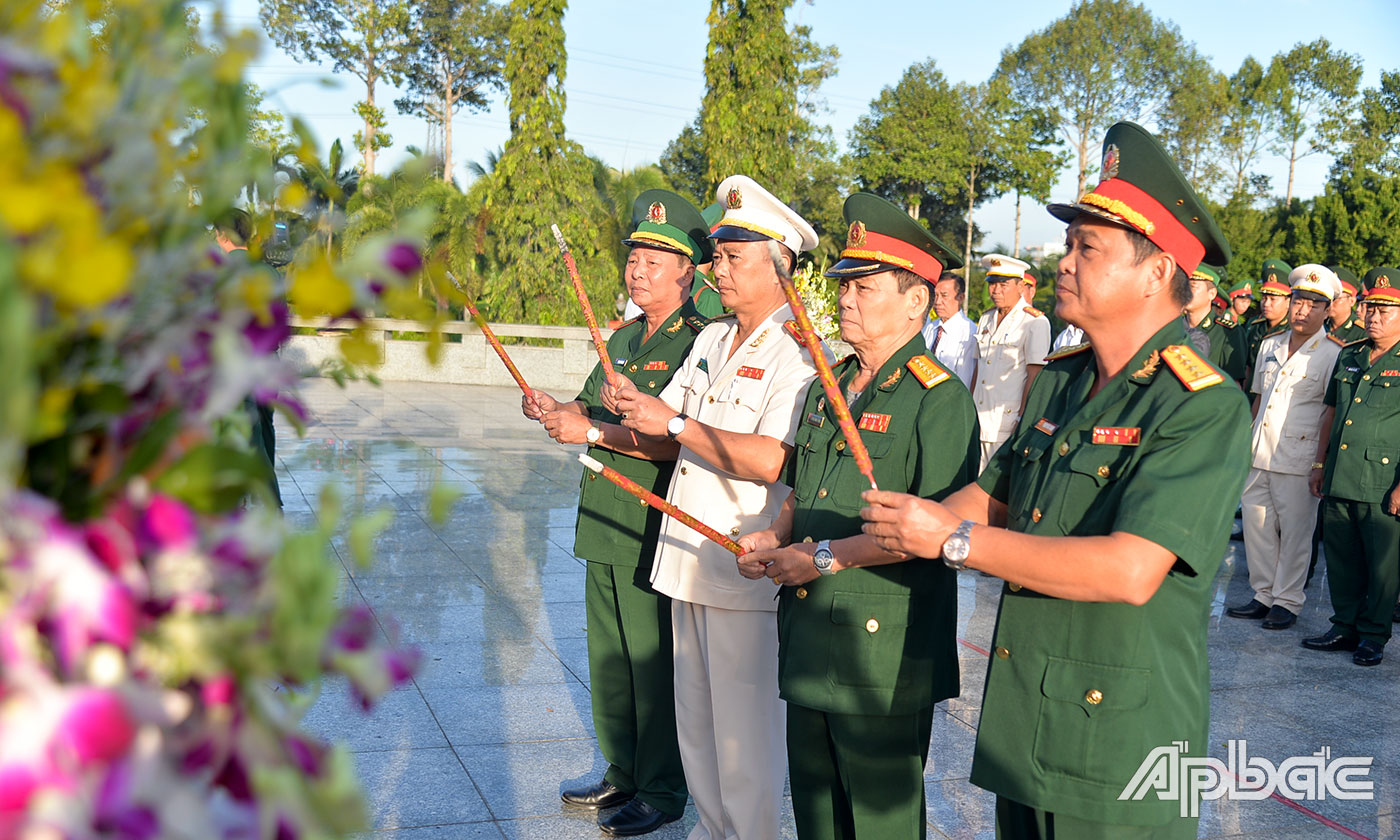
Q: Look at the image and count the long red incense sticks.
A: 4